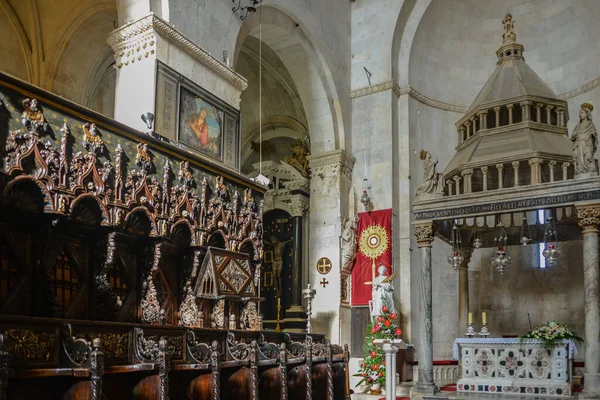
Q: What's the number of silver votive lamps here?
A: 6